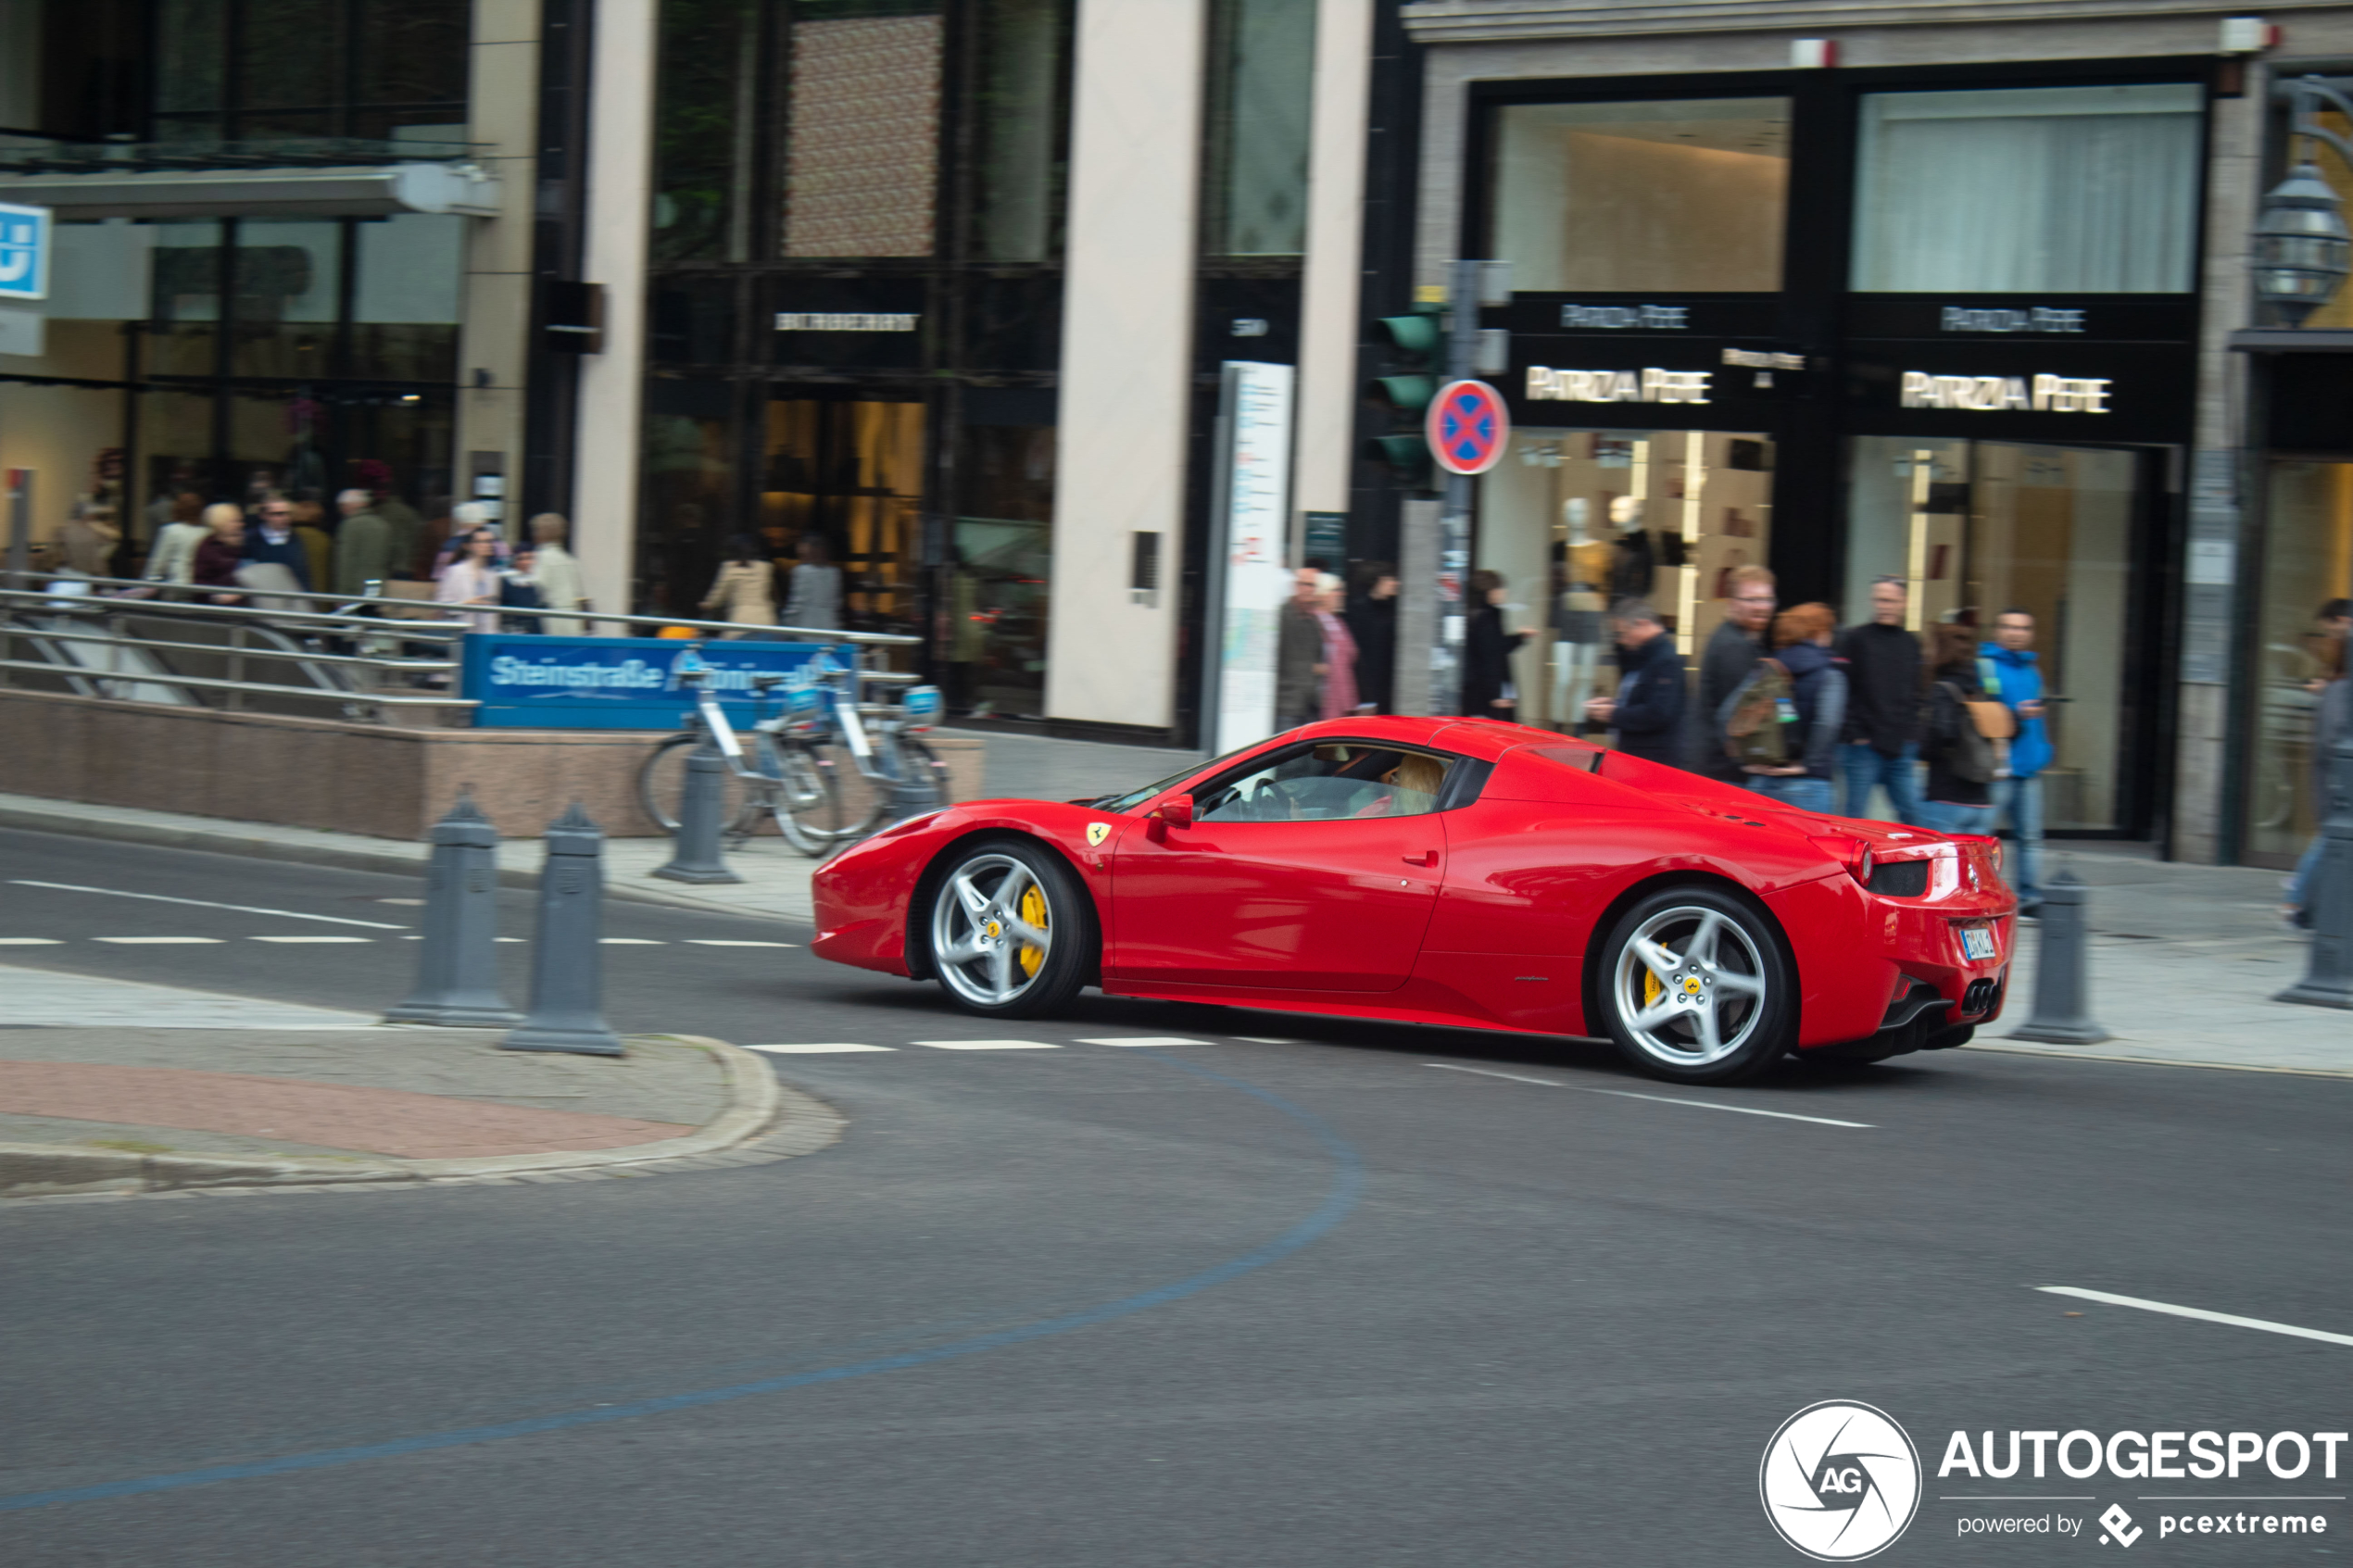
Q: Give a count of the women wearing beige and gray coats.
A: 2